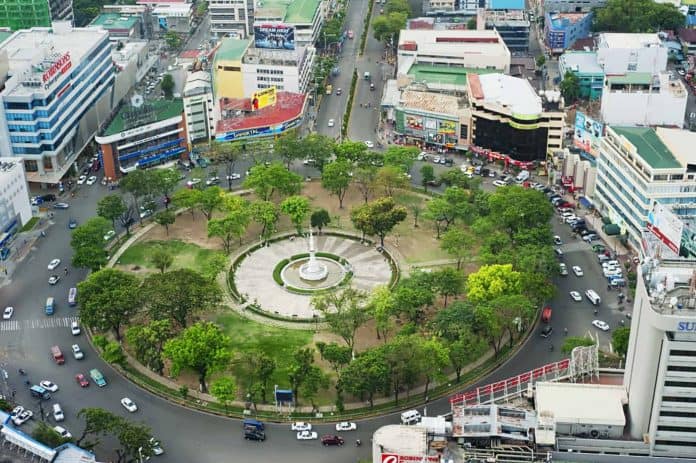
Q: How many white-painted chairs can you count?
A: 0